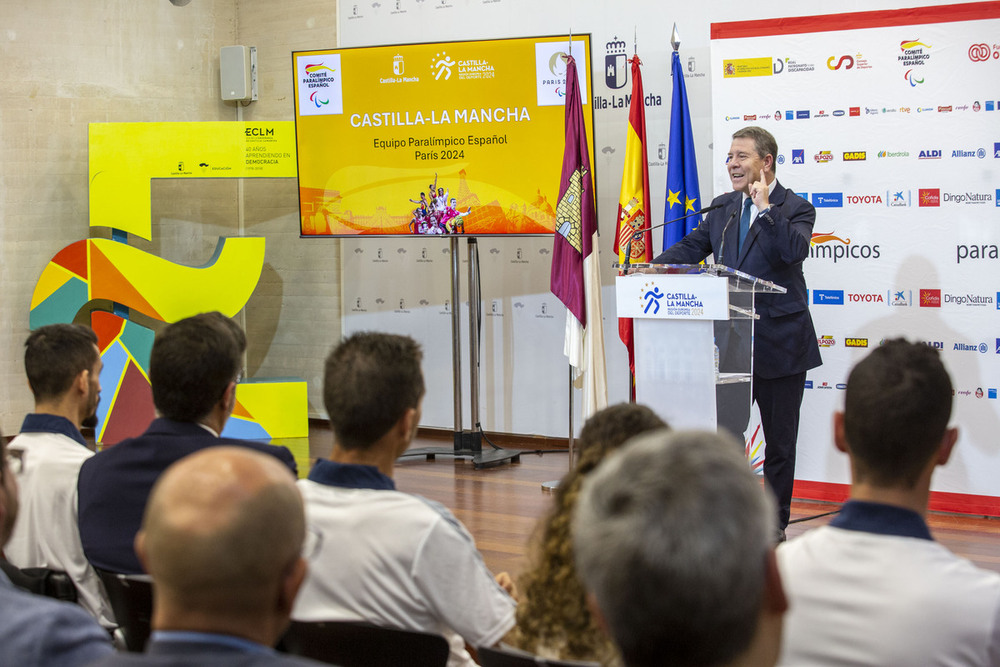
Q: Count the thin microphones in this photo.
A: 2